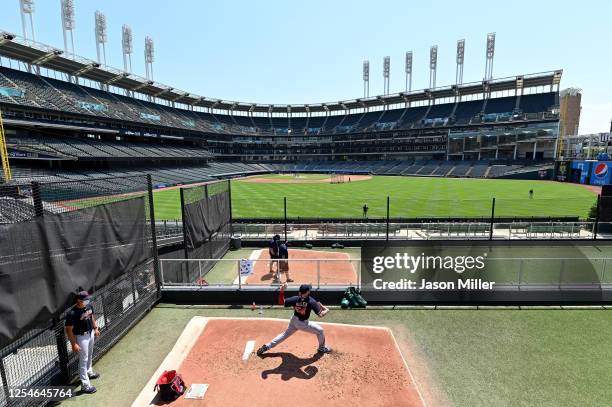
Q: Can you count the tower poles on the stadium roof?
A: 11